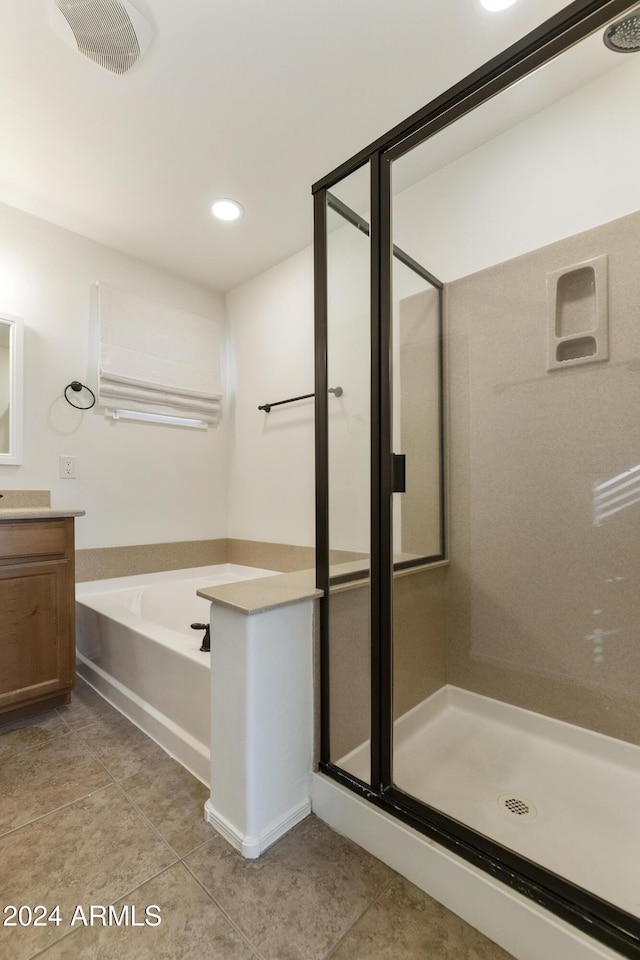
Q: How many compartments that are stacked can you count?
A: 2